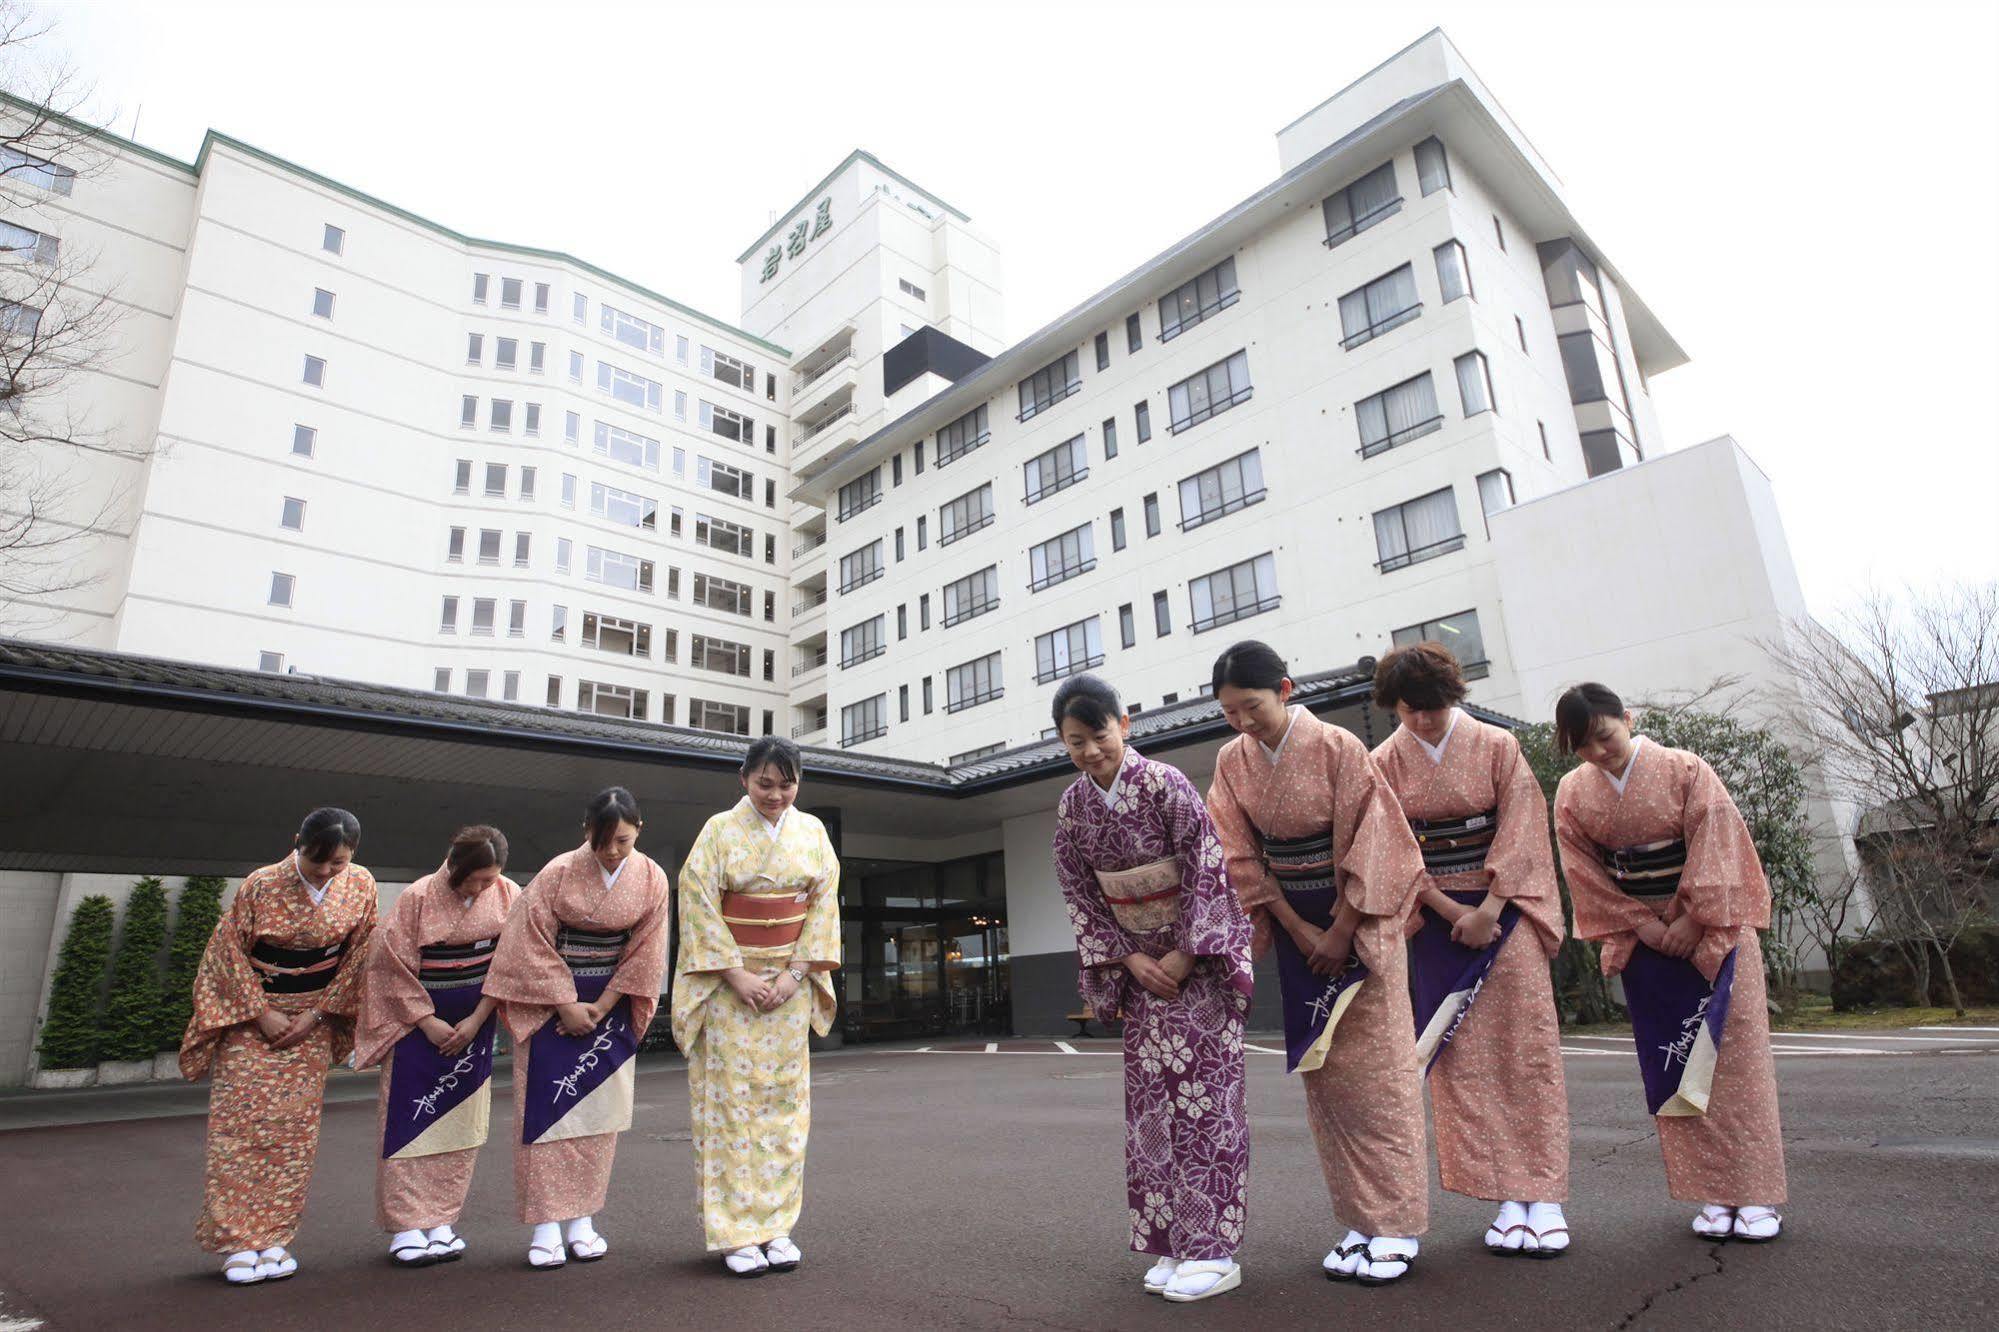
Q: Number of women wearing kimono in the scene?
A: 8